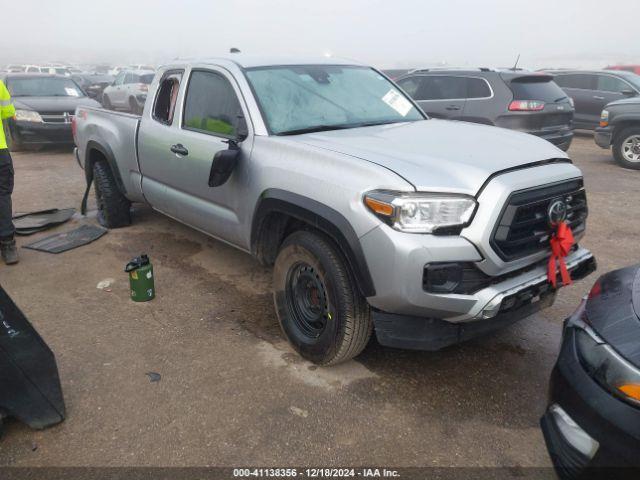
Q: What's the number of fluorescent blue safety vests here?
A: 0